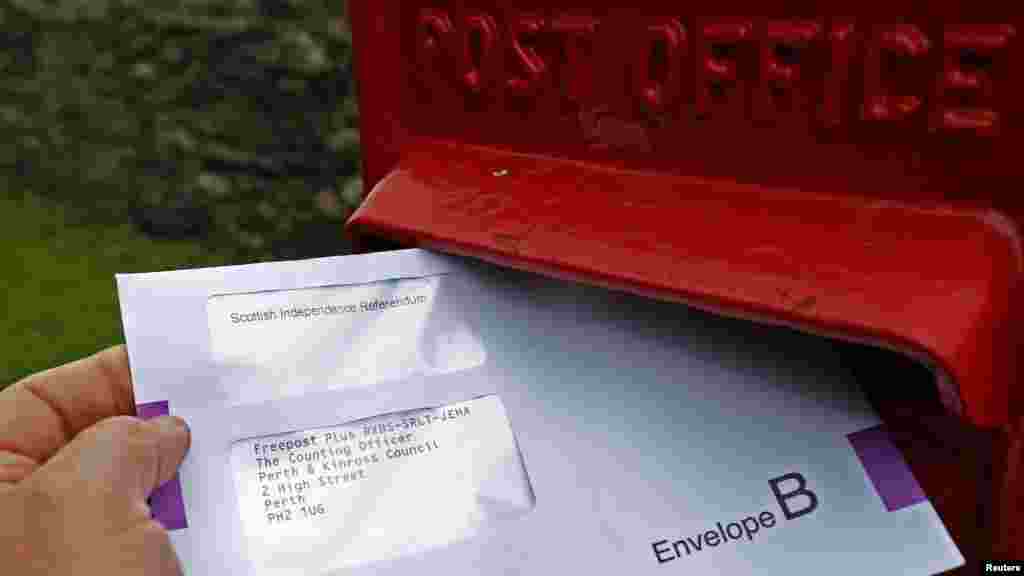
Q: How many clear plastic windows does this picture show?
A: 2